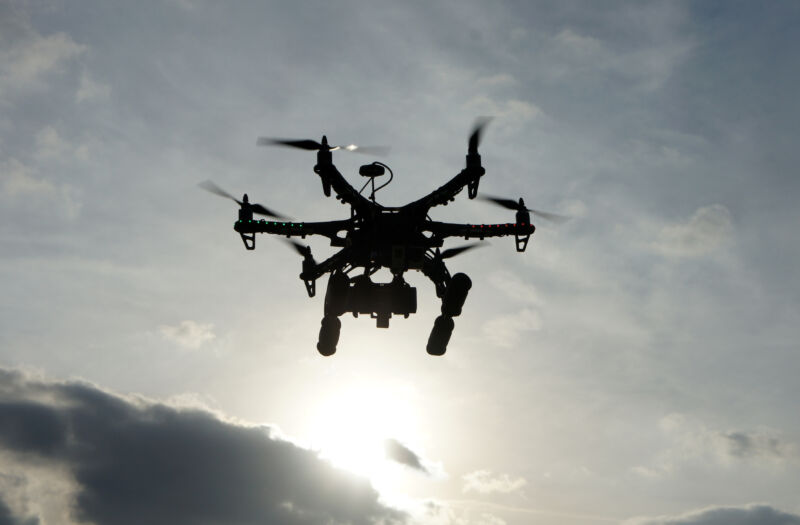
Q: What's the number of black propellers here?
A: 6